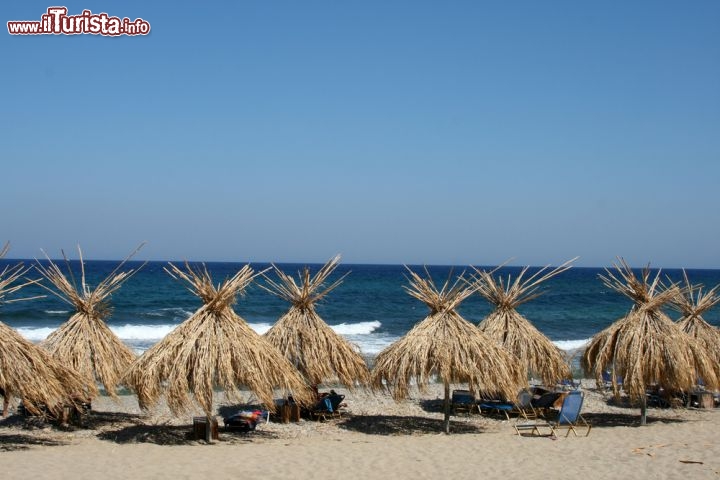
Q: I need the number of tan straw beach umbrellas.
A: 8